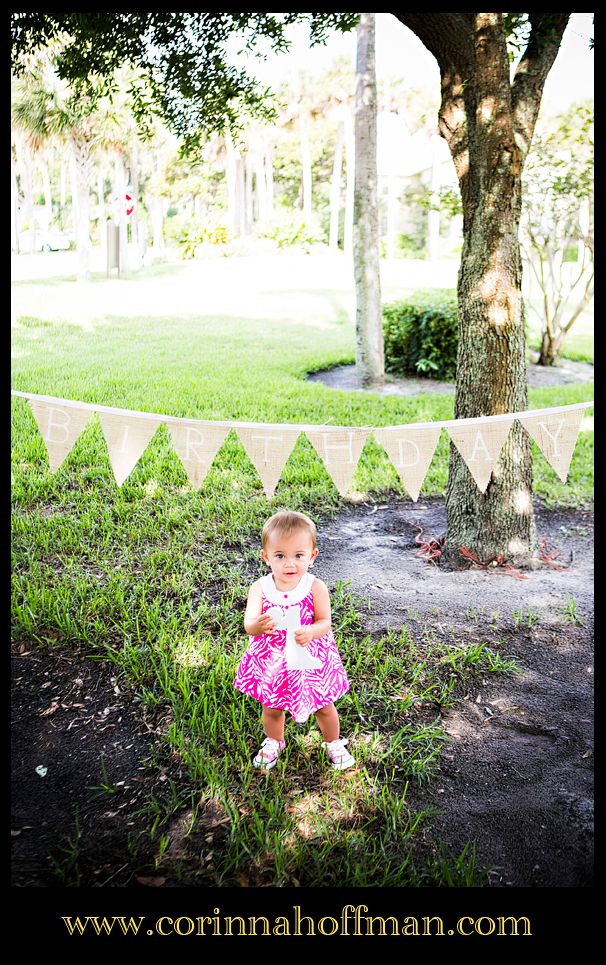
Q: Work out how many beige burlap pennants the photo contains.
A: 8